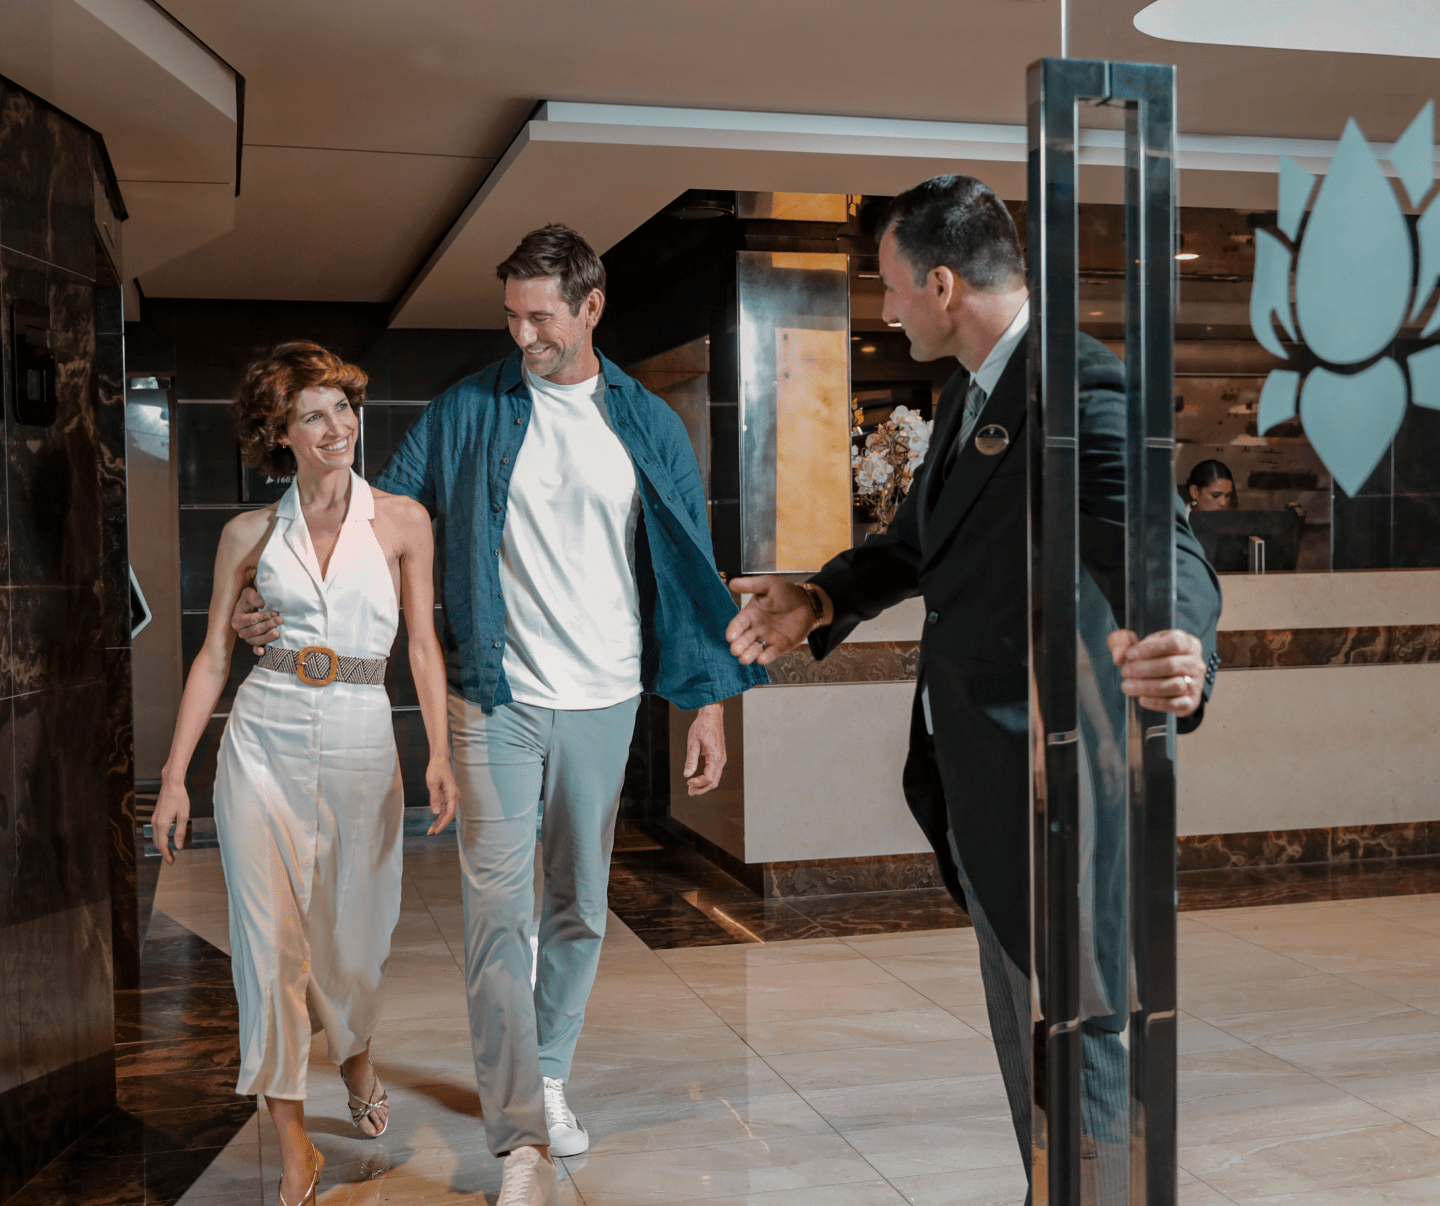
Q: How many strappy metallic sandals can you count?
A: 2